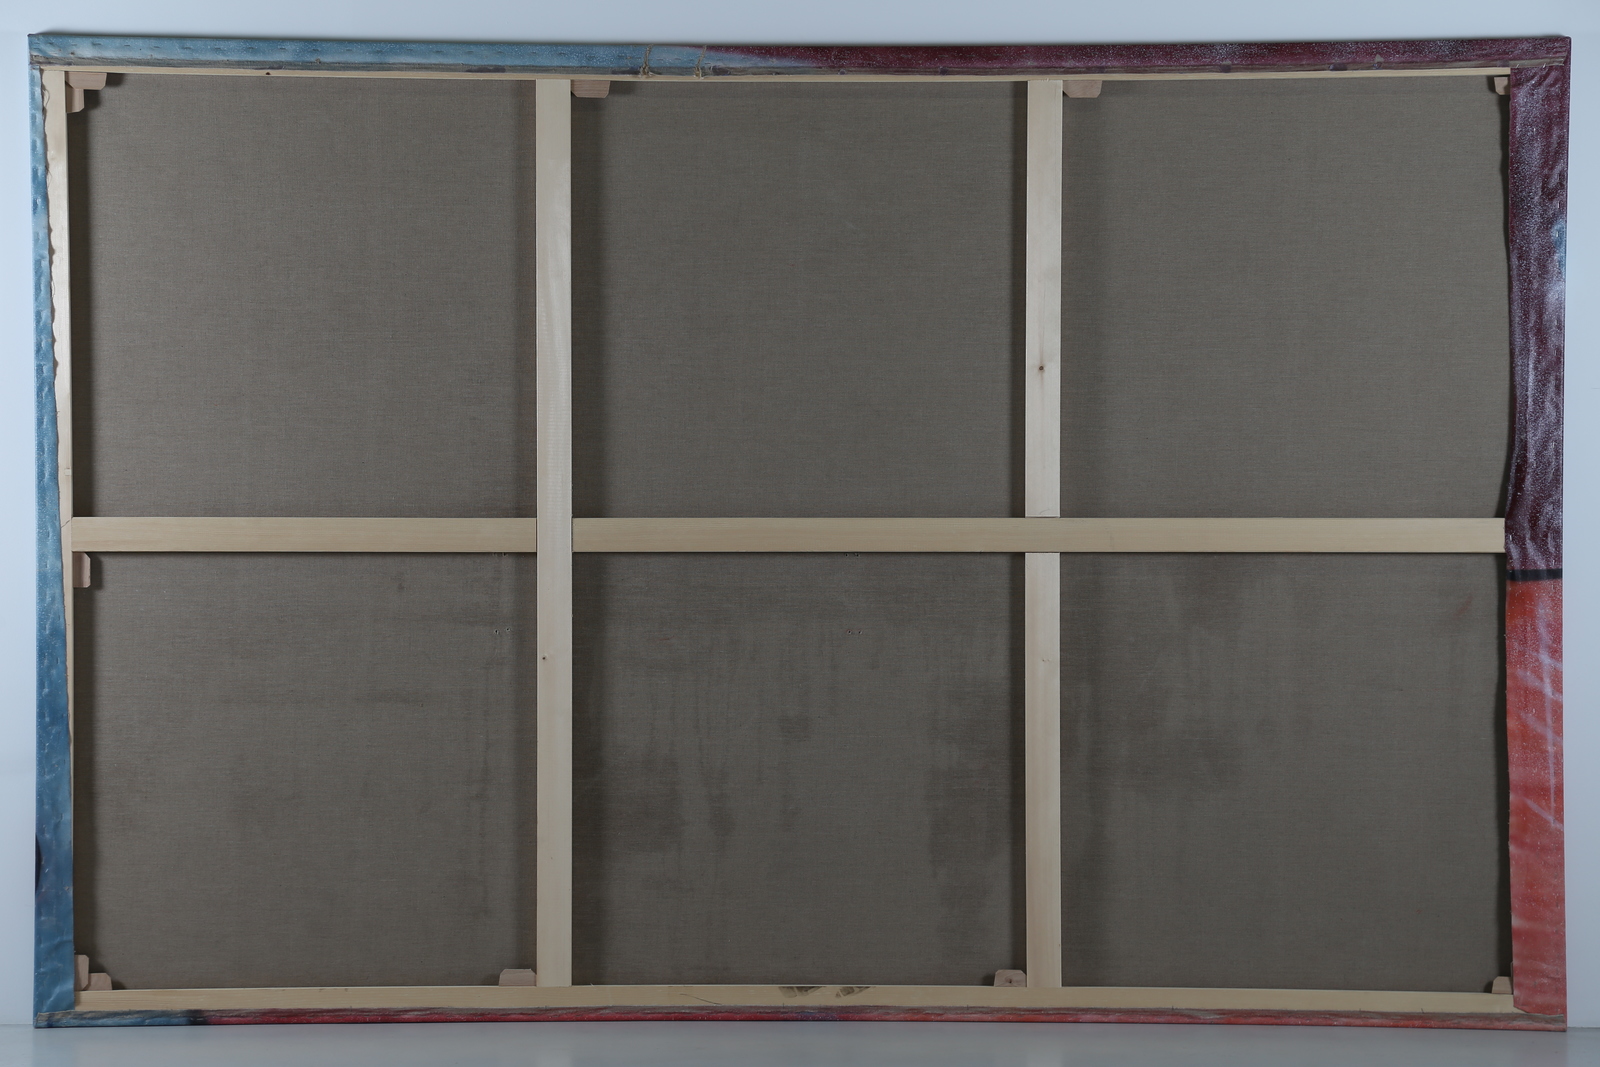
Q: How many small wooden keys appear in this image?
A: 11